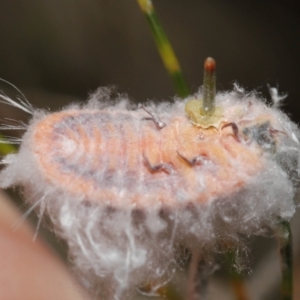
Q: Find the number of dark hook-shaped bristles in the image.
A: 4